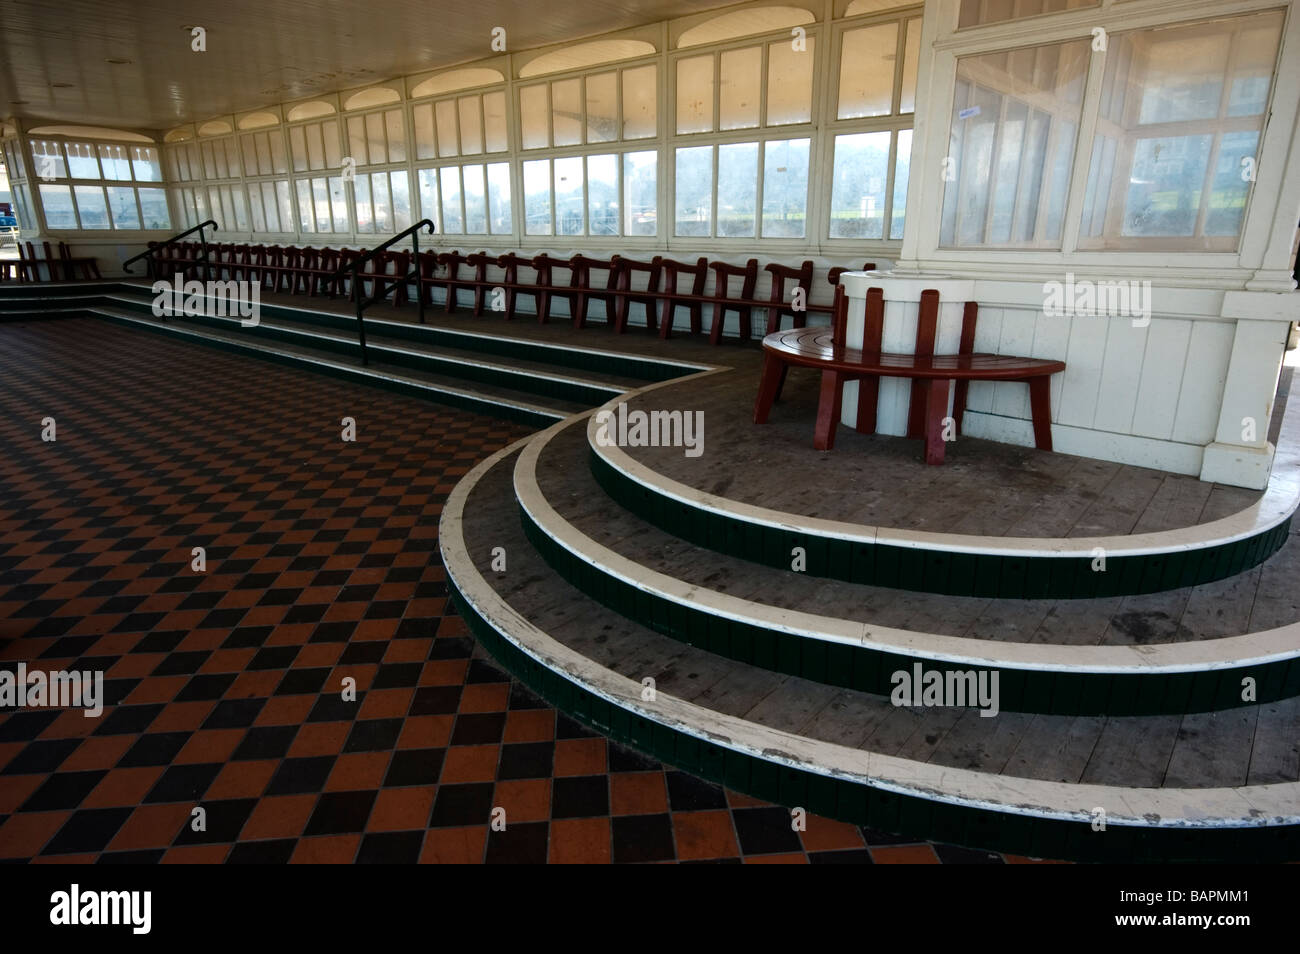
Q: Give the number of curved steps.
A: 3